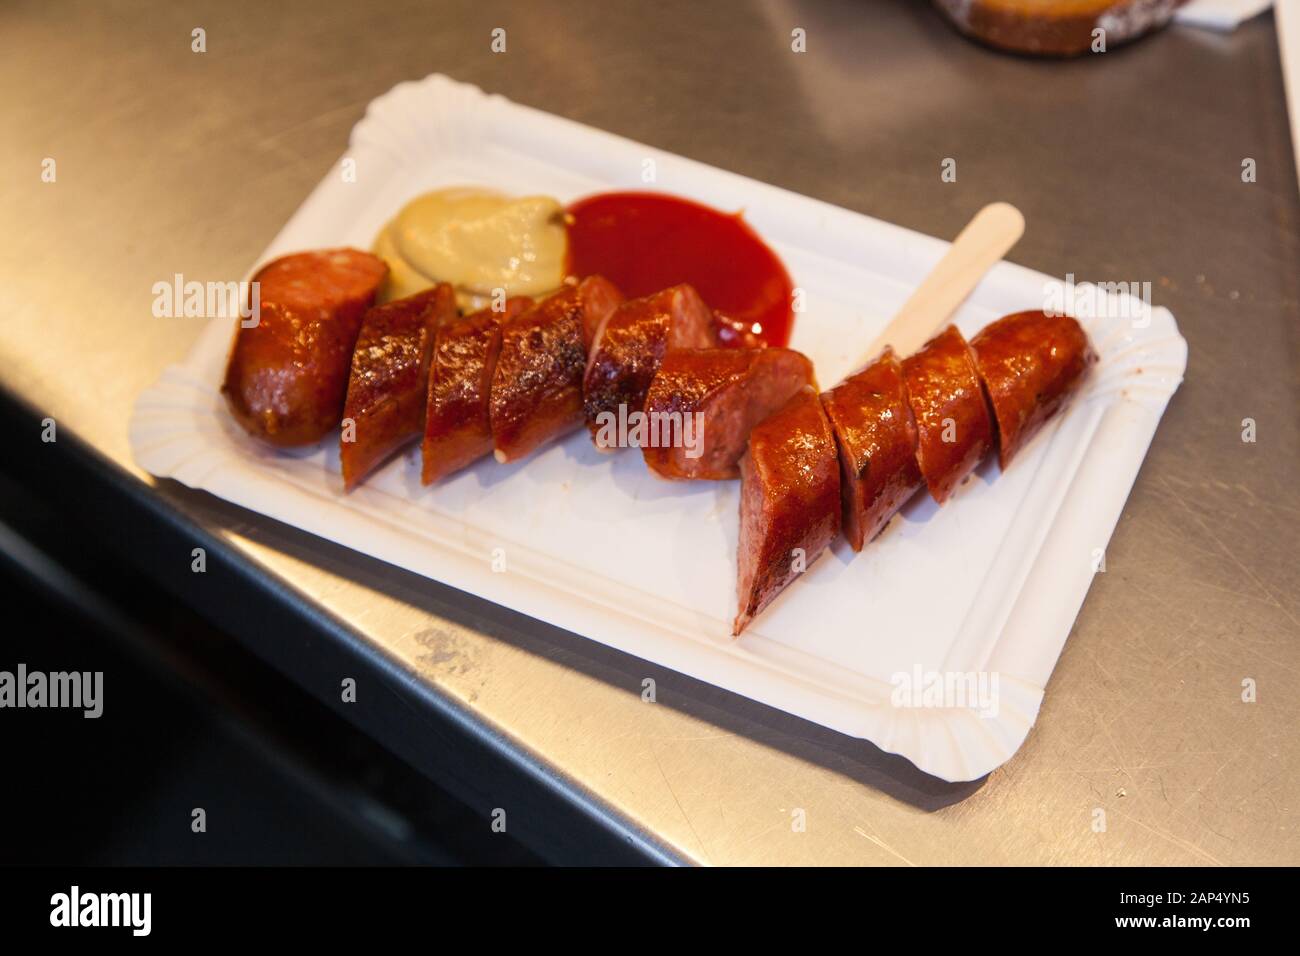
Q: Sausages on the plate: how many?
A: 10